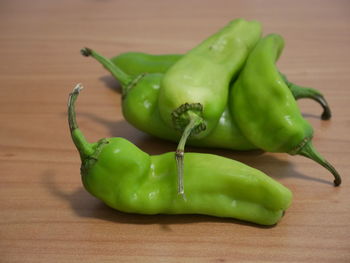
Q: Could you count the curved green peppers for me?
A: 5